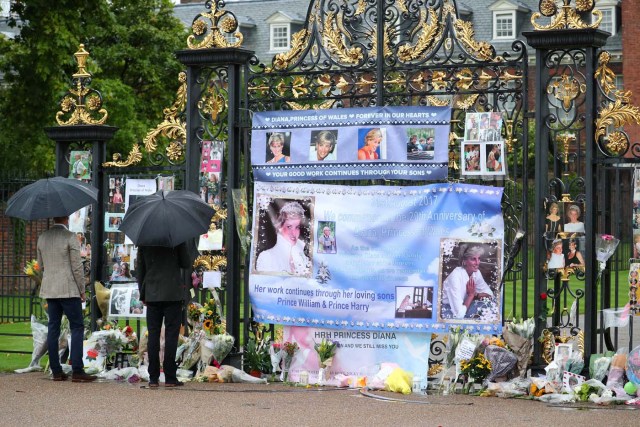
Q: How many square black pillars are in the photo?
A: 3